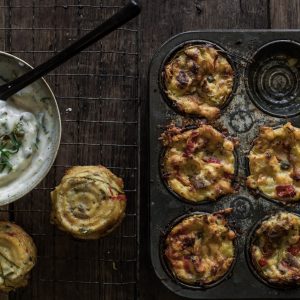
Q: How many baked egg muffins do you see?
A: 7